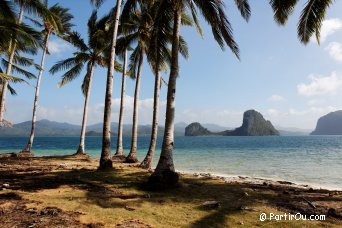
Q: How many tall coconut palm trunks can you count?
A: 8